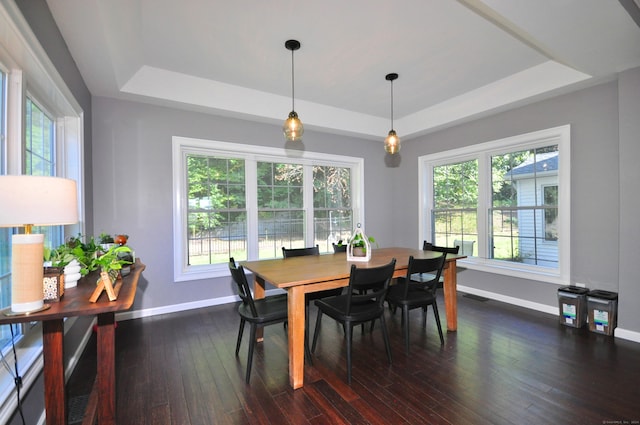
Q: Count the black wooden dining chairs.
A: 6